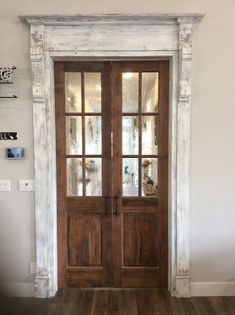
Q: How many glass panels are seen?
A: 12